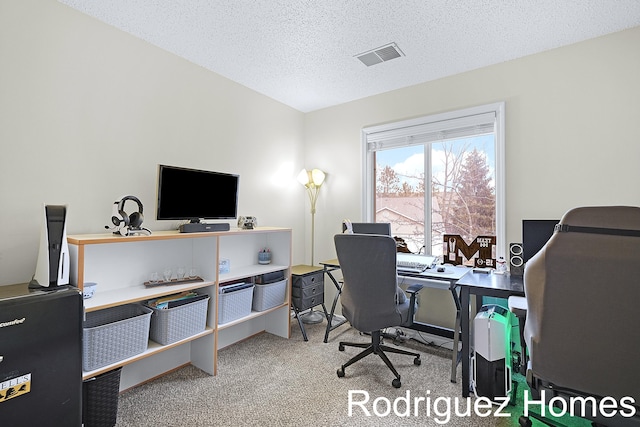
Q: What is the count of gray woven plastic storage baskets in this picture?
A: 4